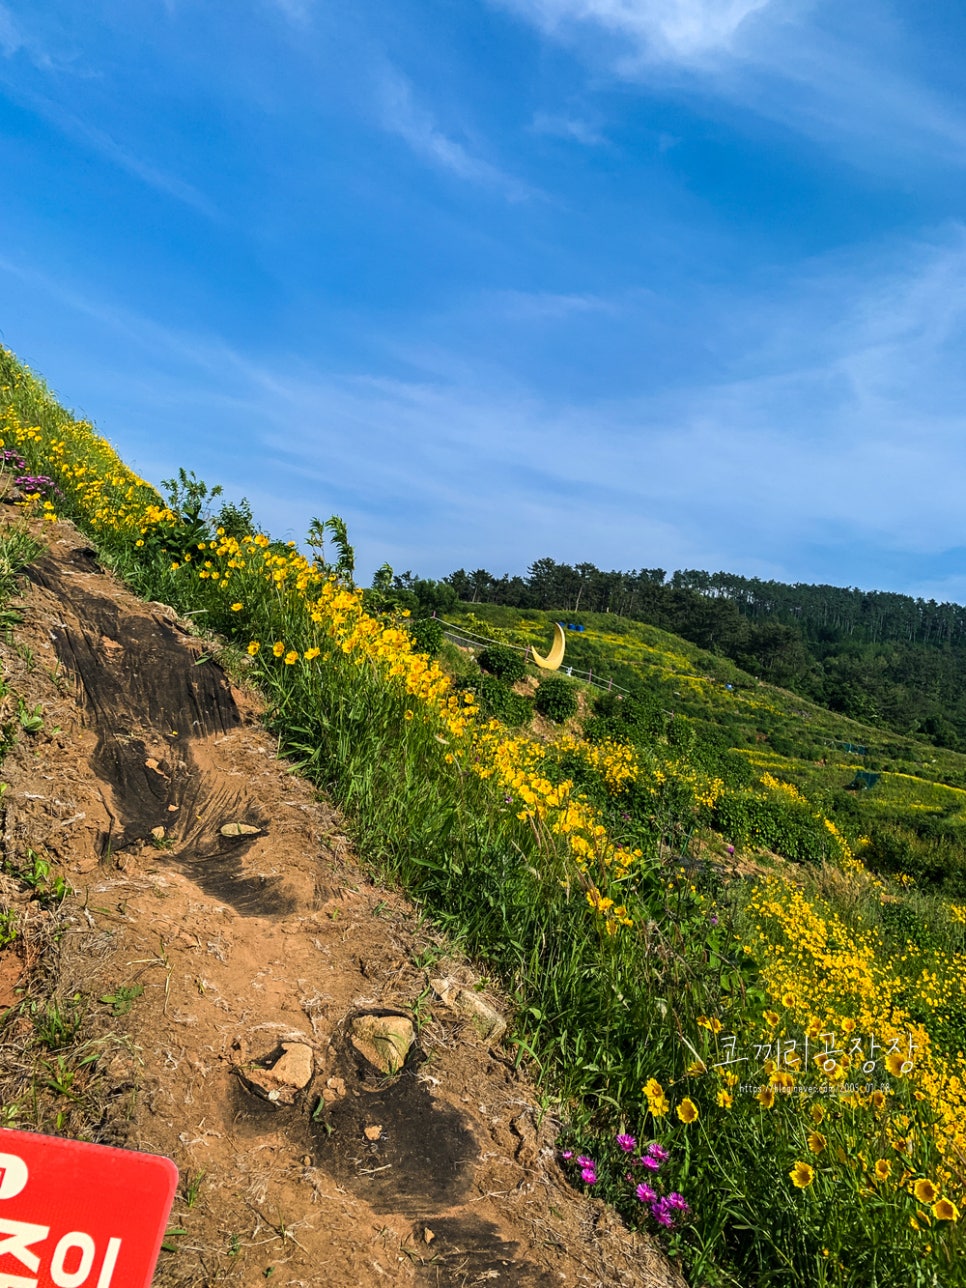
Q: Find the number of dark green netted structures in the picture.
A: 2